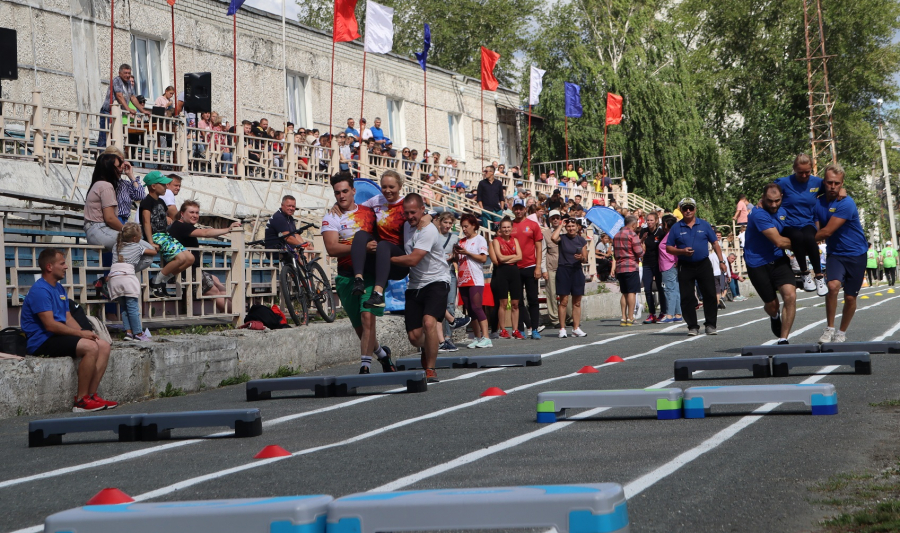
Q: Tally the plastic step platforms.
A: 14